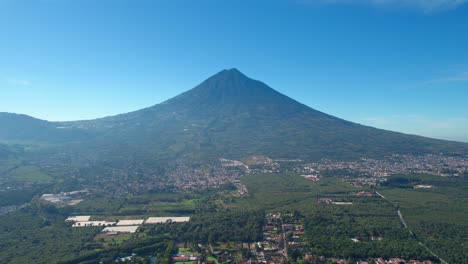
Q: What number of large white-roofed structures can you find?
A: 5